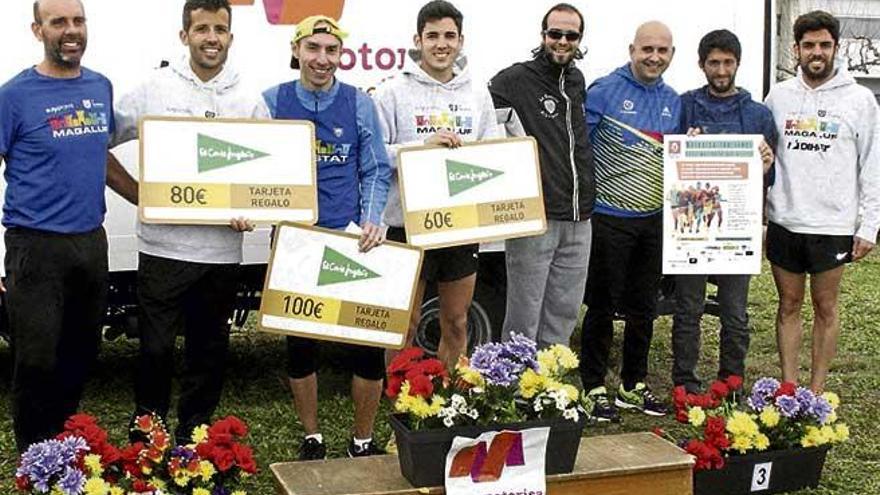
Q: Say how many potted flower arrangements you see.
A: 3